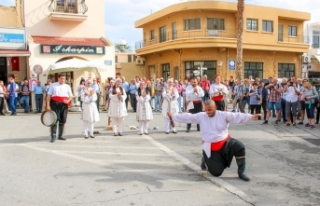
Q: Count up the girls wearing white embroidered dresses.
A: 4